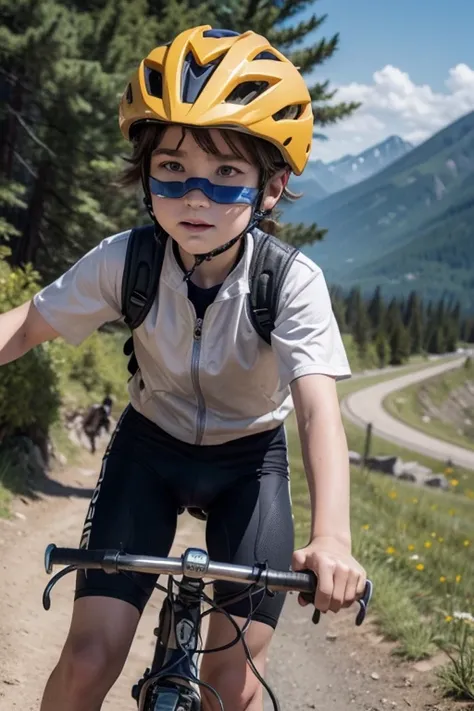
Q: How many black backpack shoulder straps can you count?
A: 2